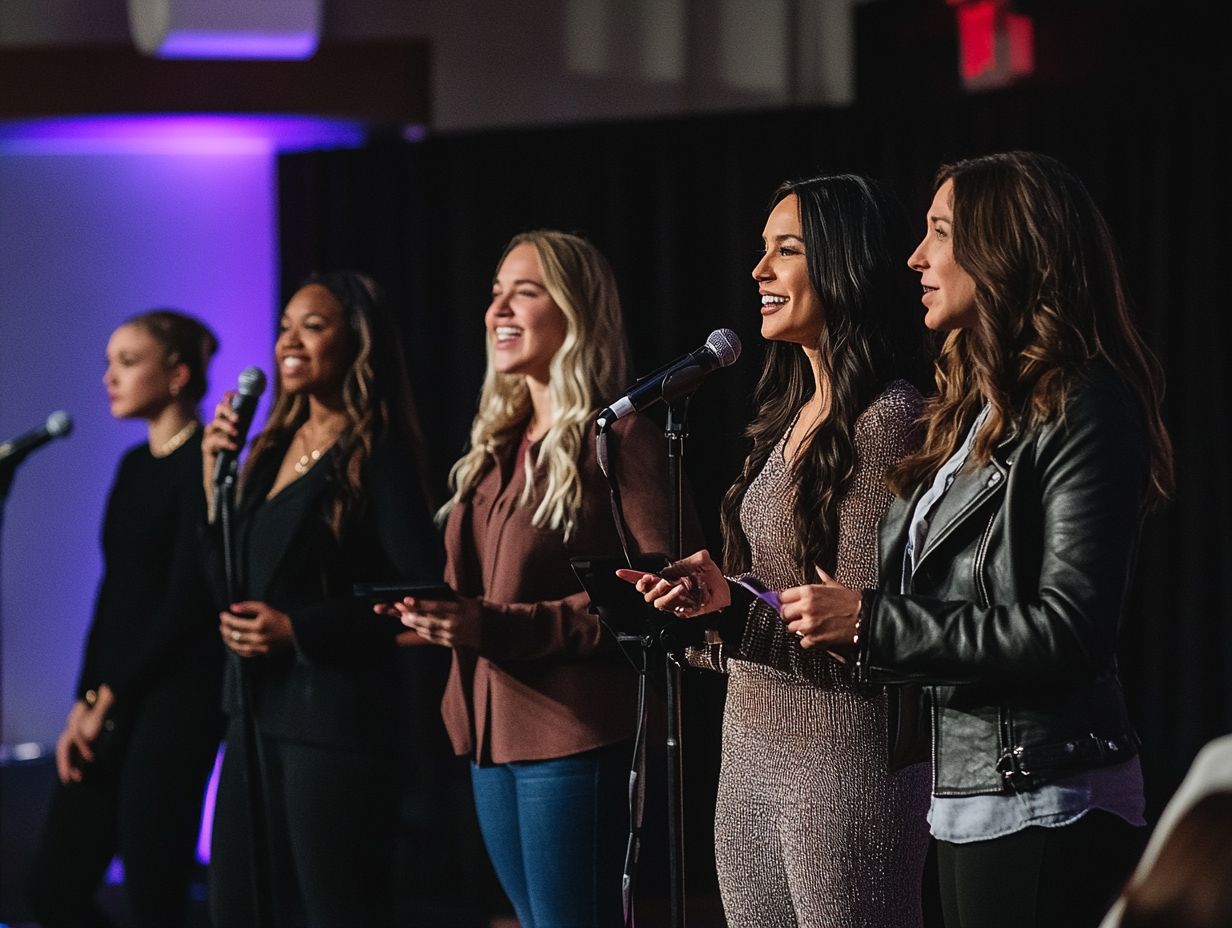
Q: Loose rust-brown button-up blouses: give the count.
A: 1